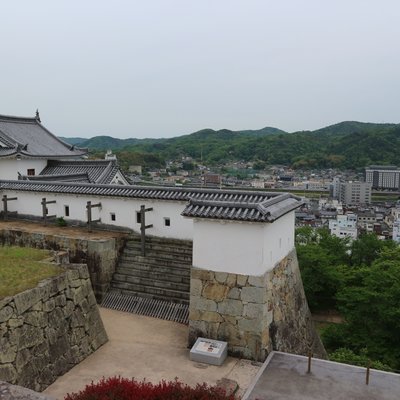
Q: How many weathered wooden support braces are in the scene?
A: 4